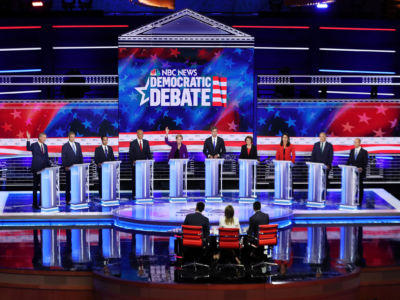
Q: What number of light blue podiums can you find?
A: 10